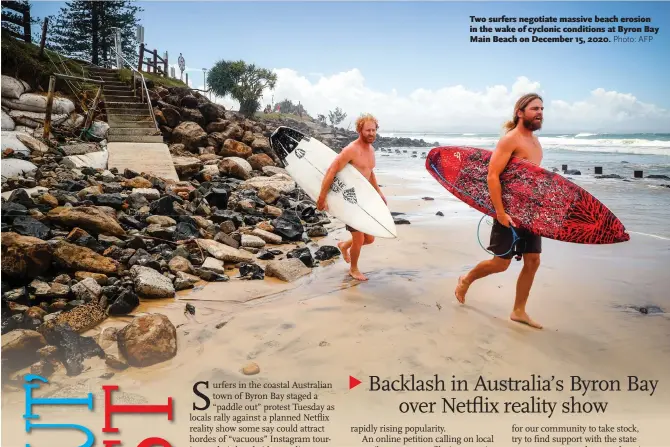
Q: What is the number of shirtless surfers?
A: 2